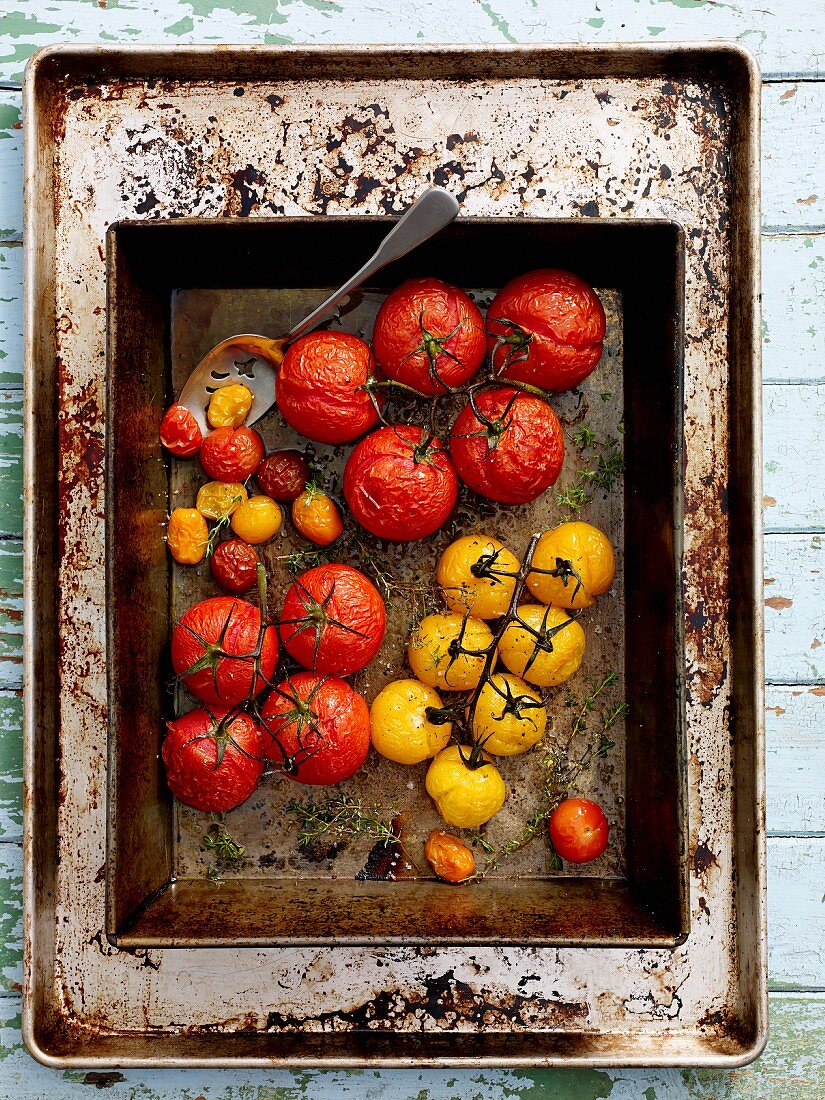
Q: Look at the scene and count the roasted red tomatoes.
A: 14